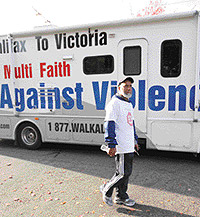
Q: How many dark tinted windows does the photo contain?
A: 3